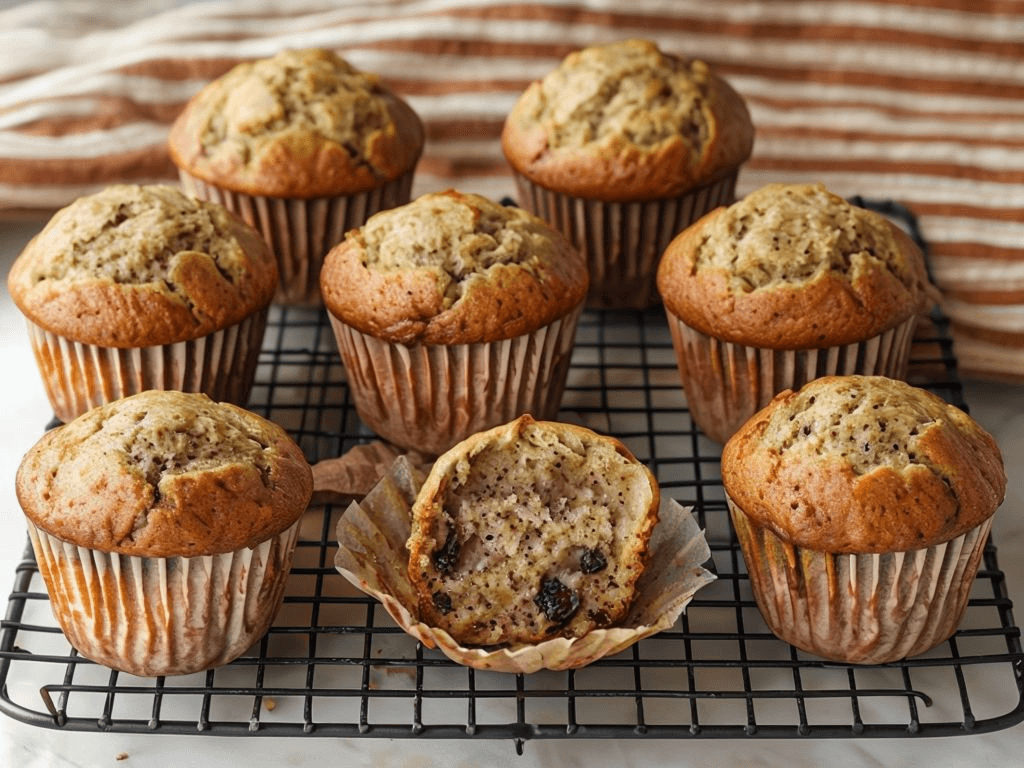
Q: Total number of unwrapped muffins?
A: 1